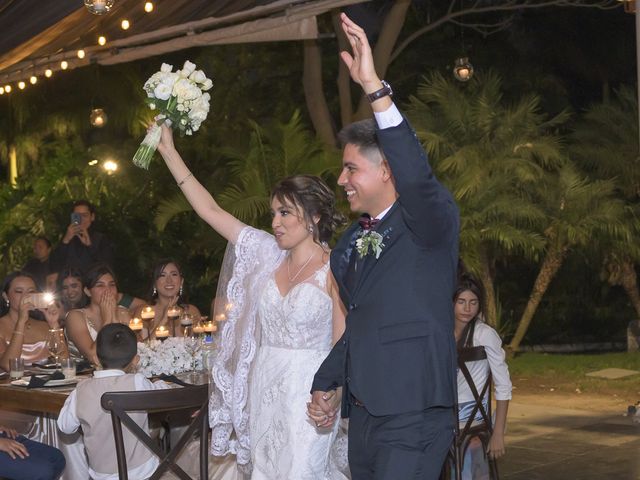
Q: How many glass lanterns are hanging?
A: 3